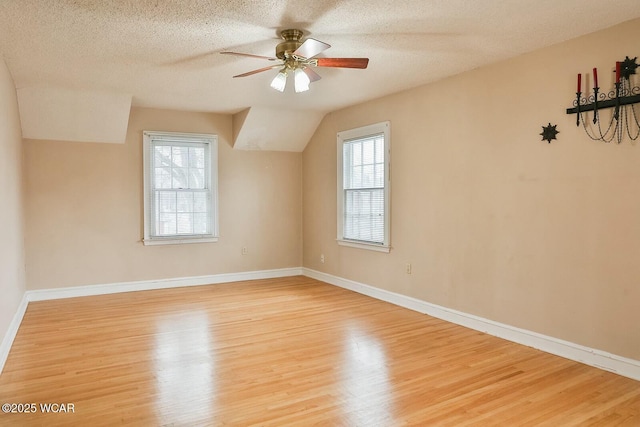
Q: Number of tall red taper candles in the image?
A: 3